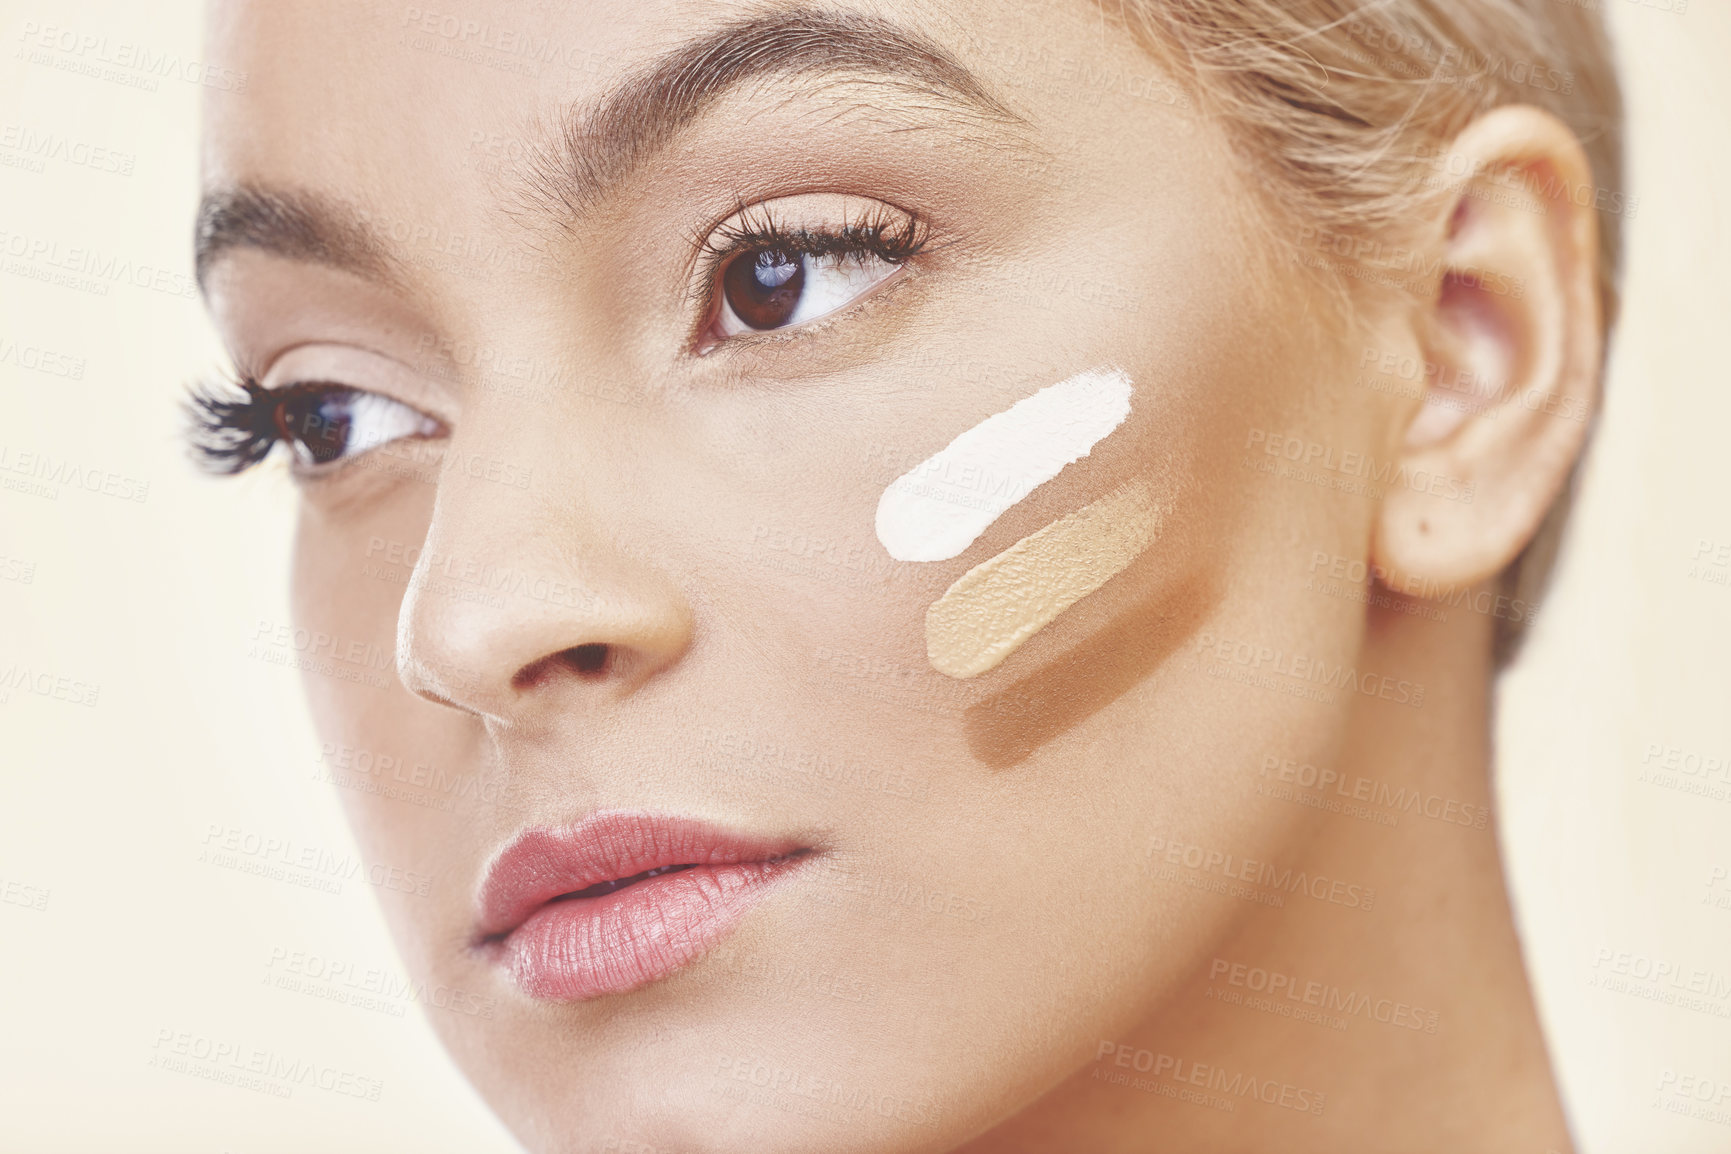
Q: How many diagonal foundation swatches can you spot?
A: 3